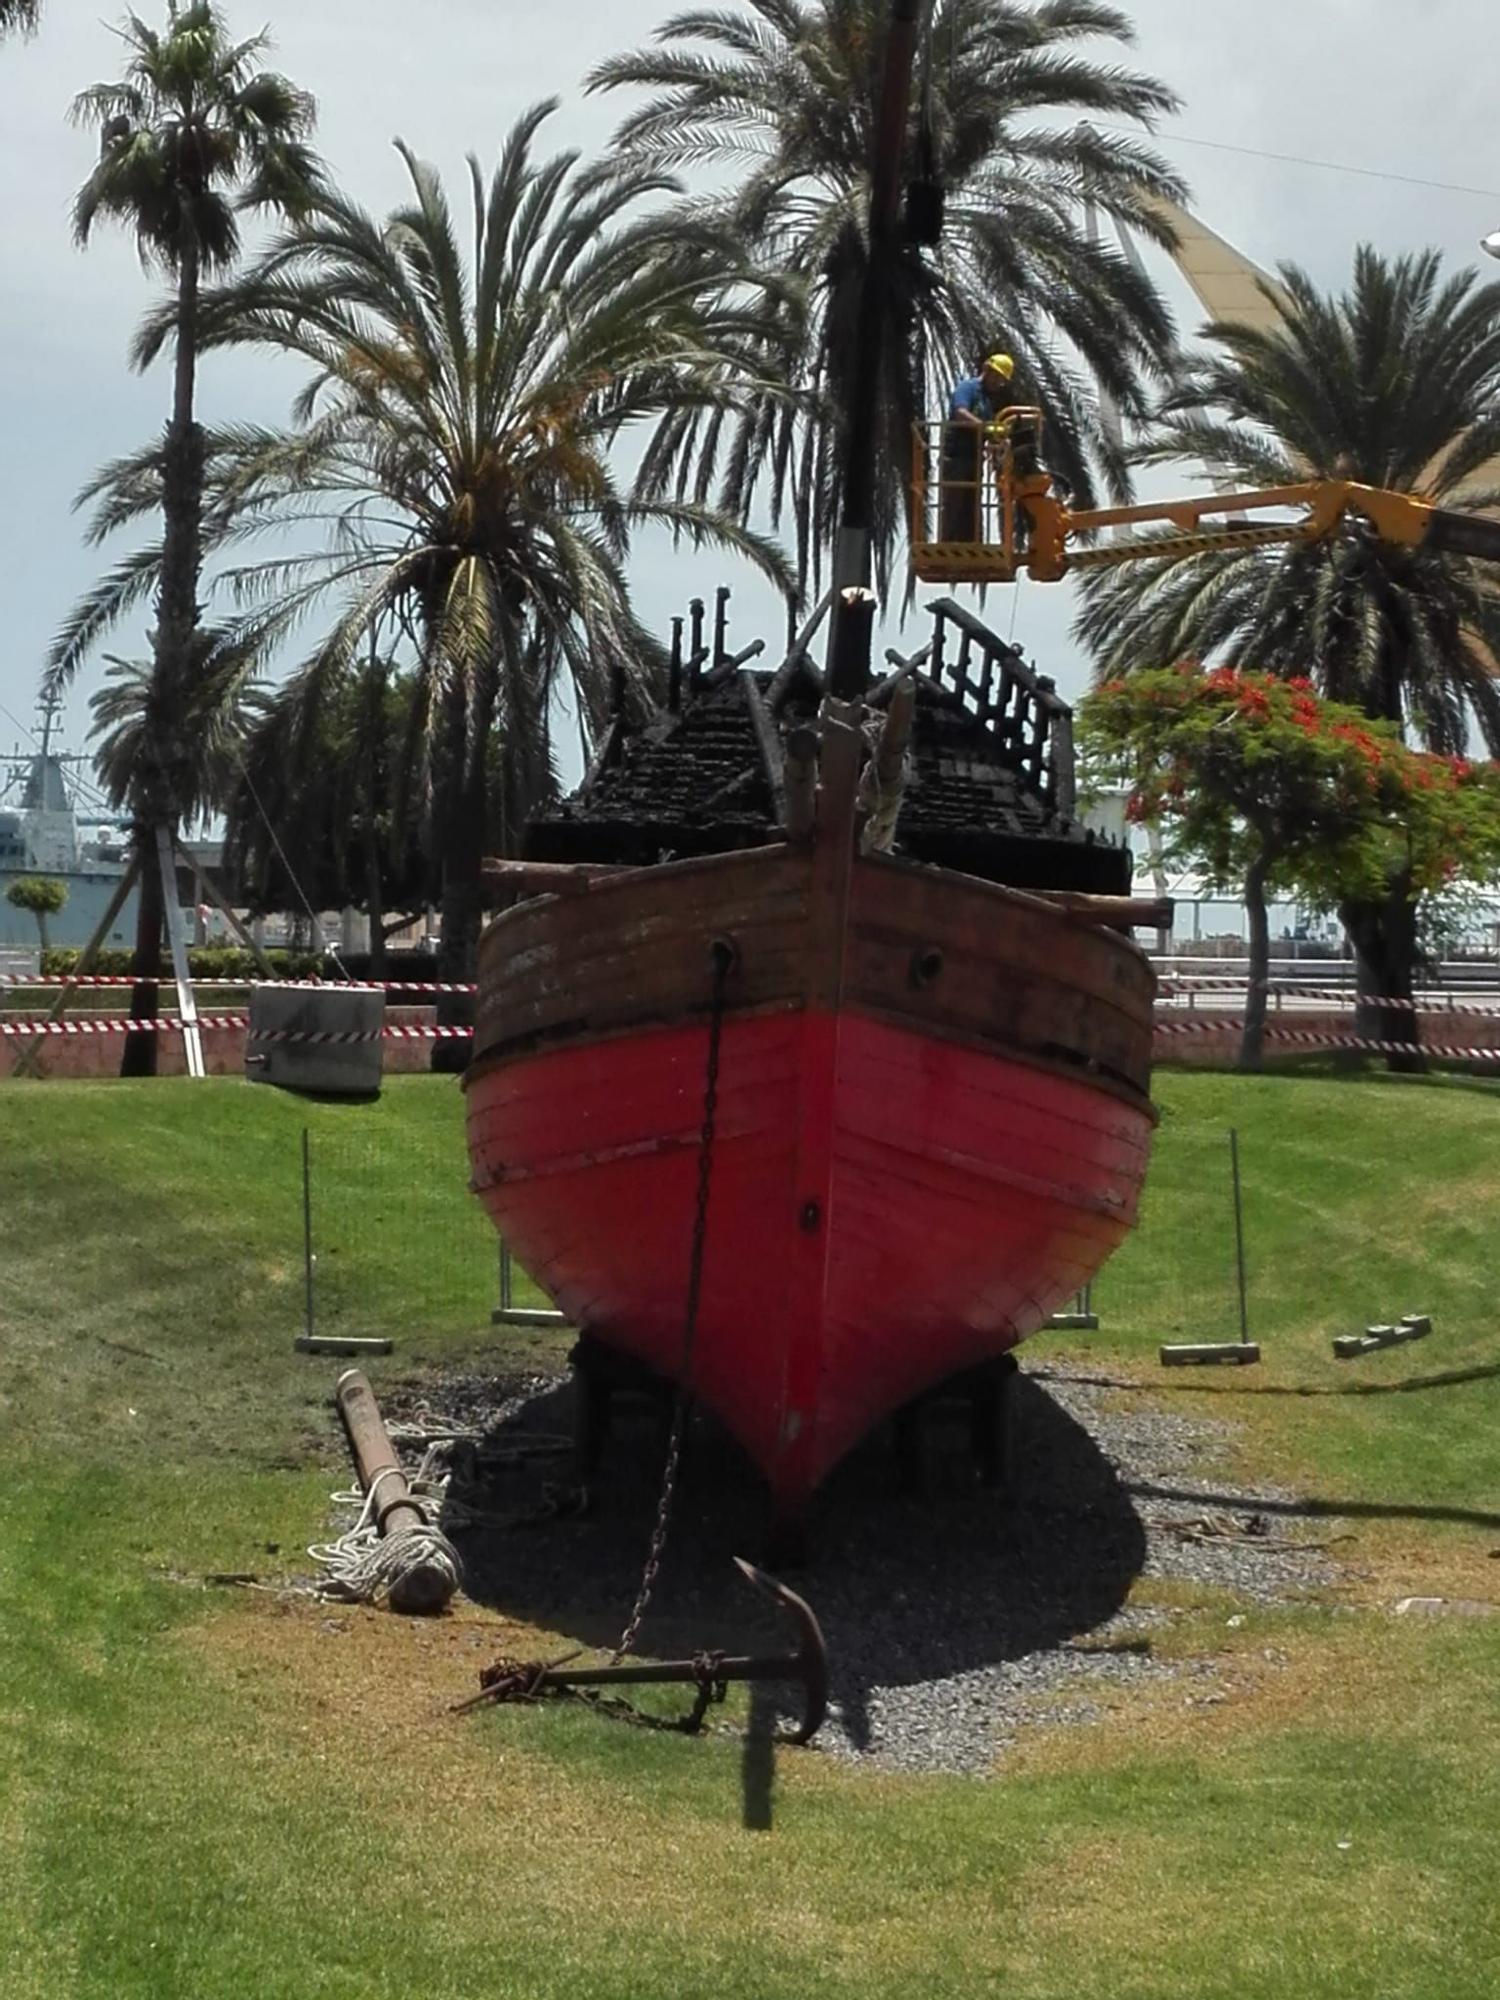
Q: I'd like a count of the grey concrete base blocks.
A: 5